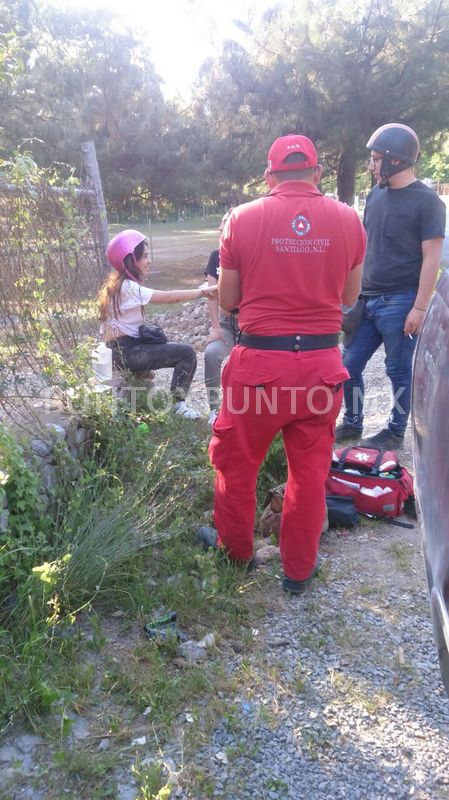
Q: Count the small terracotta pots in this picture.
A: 0